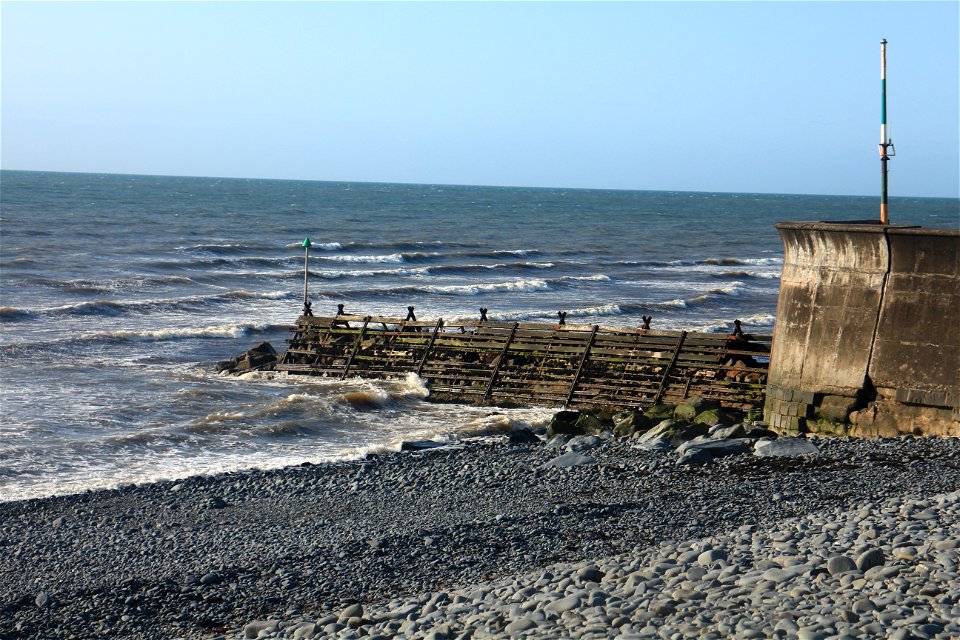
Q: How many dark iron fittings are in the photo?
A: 7